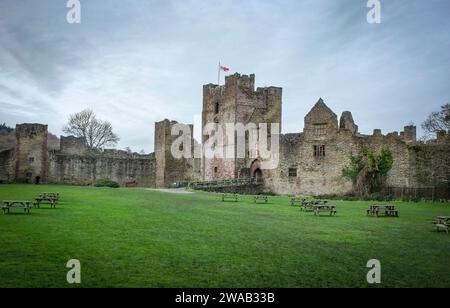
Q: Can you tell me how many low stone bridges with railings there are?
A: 1